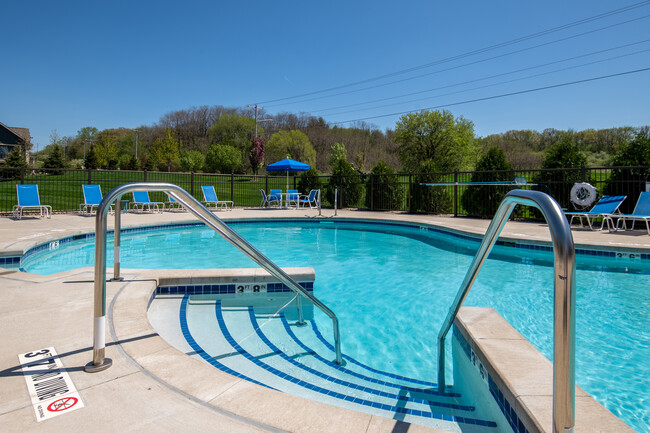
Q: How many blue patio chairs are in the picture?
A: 11